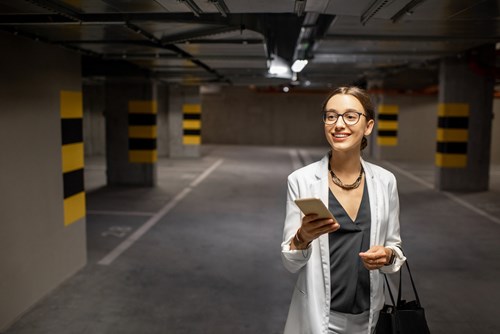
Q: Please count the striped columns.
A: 5